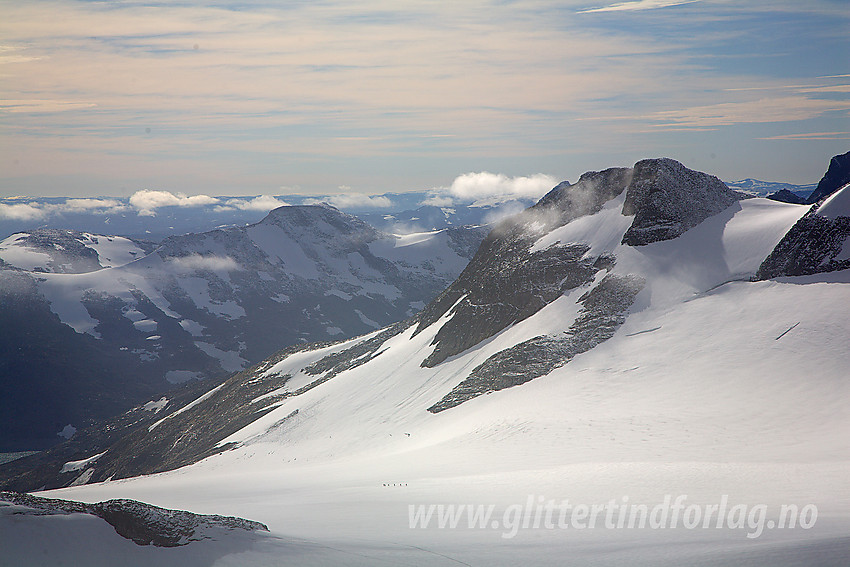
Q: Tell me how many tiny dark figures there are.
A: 5